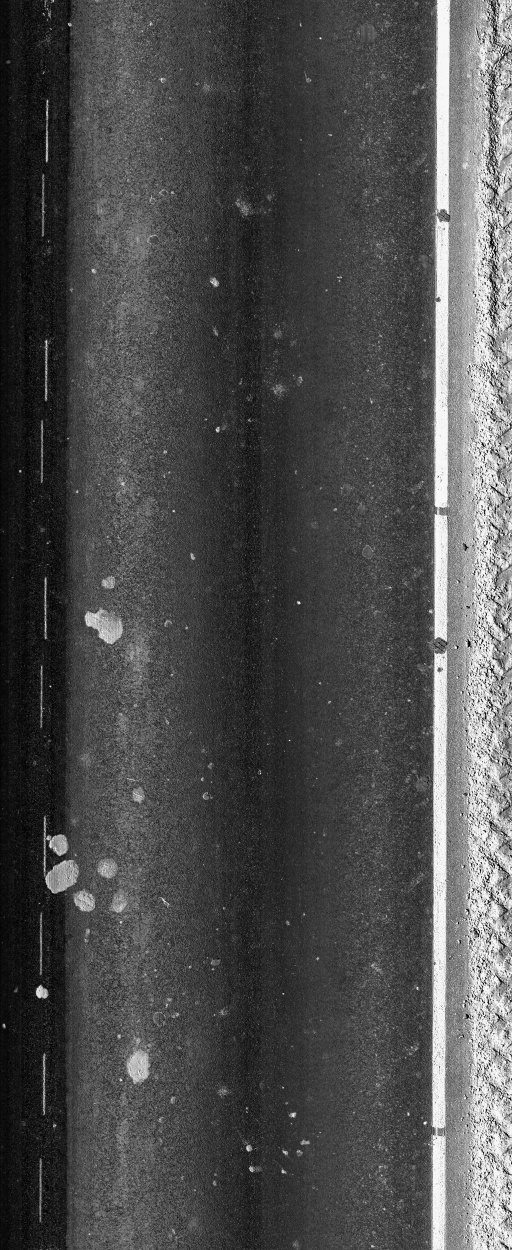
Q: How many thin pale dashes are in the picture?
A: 10